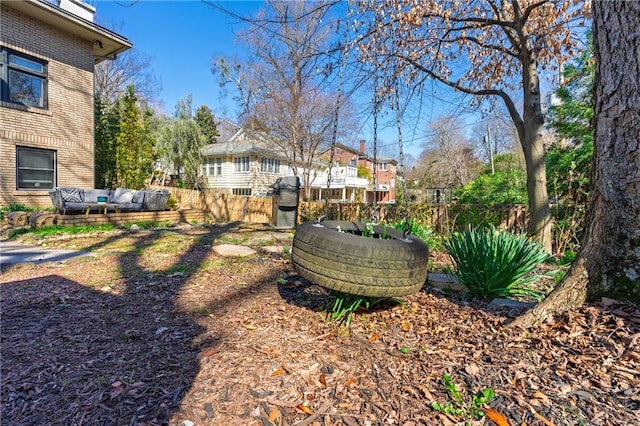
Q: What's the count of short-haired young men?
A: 0